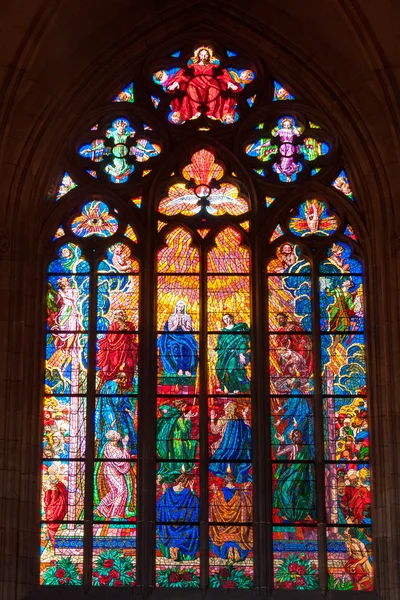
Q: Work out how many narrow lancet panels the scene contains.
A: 6